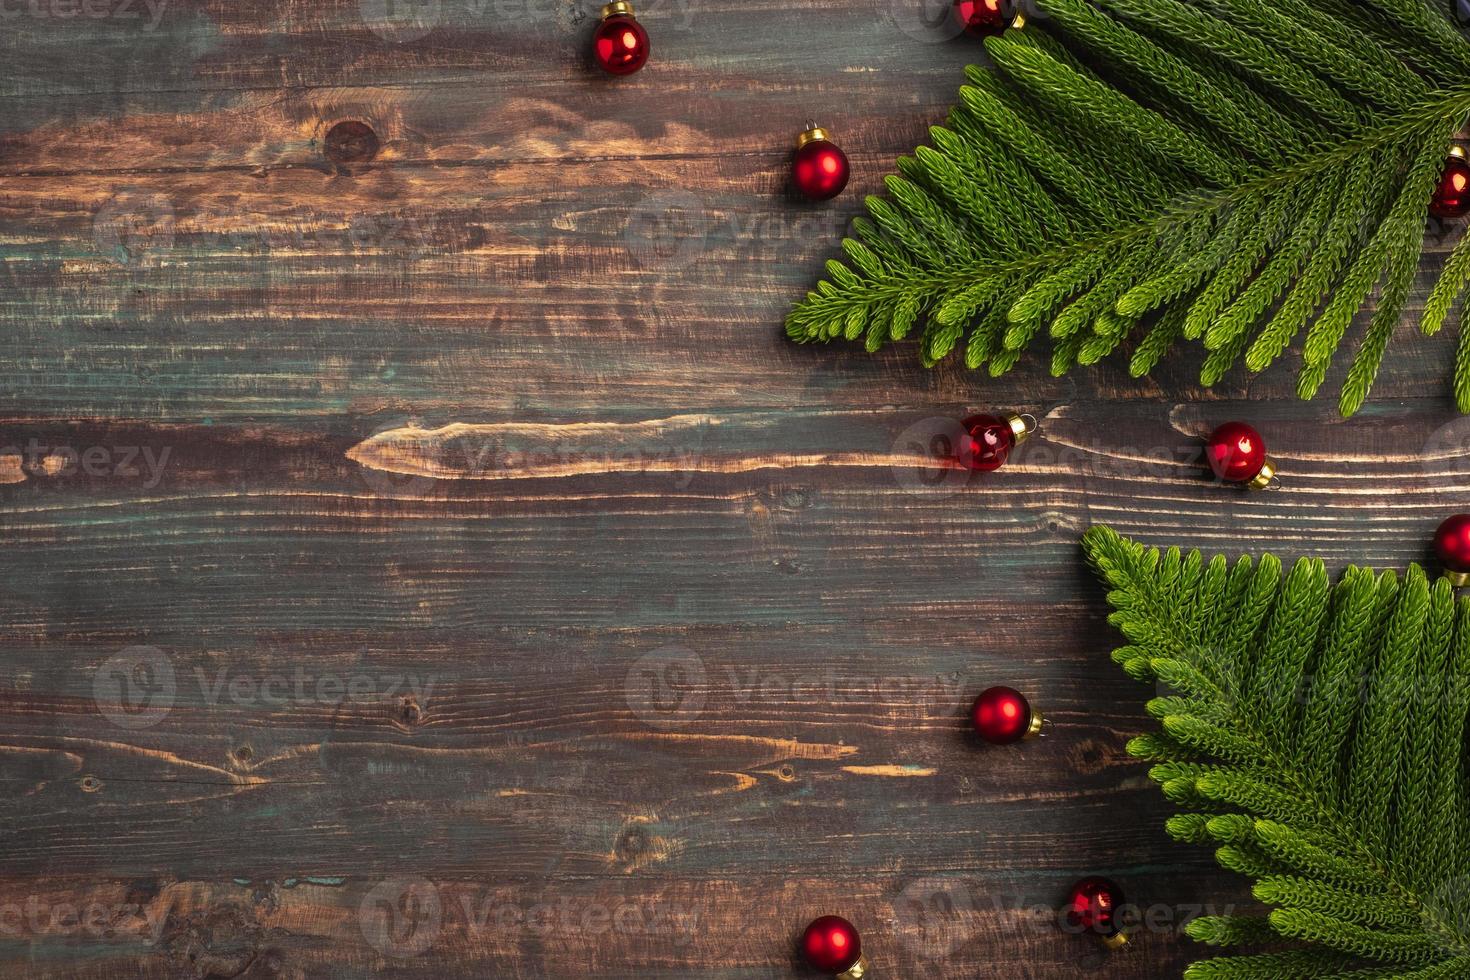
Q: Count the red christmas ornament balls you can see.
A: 10